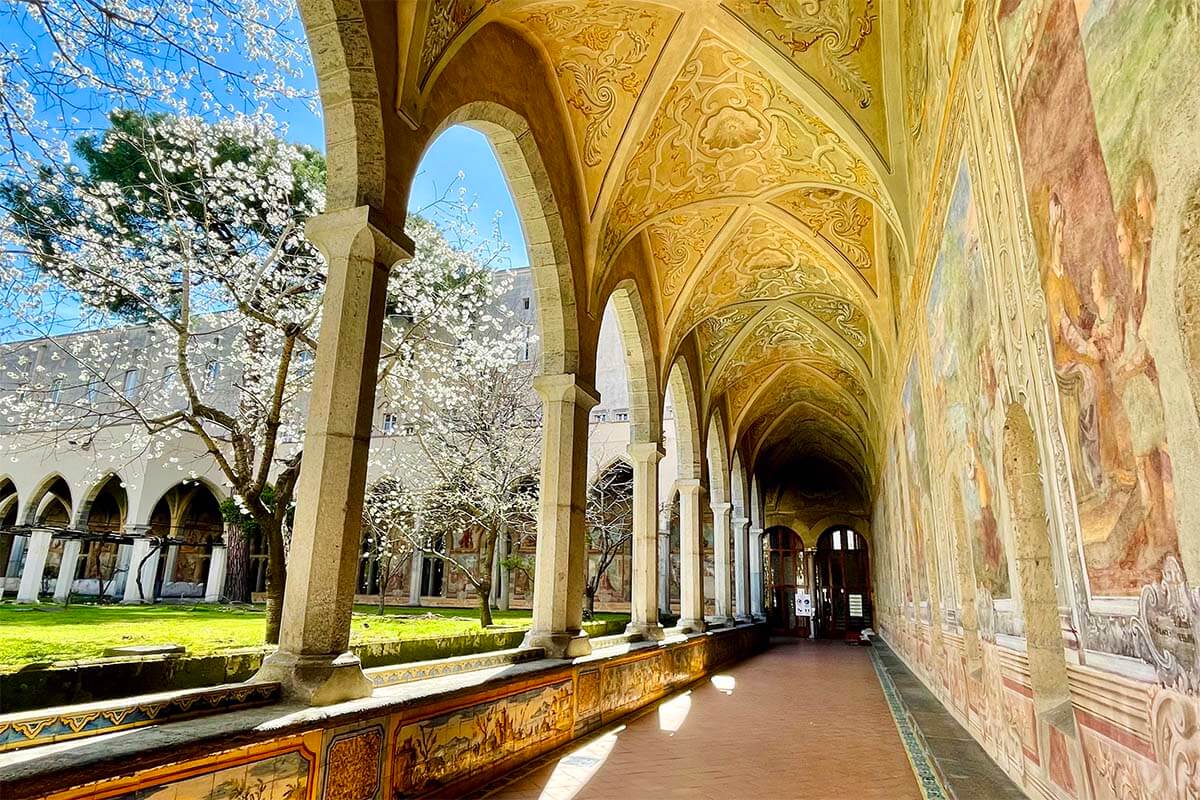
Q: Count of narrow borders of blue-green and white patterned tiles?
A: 1